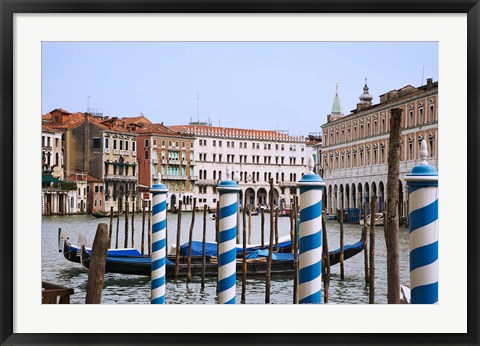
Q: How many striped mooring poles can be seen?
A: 4